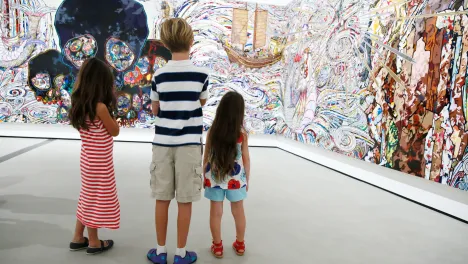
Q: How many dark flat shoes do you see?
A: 2